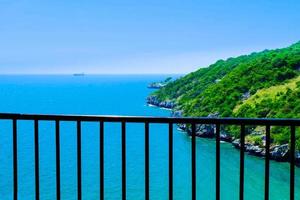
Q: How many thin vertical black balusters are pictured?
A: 13